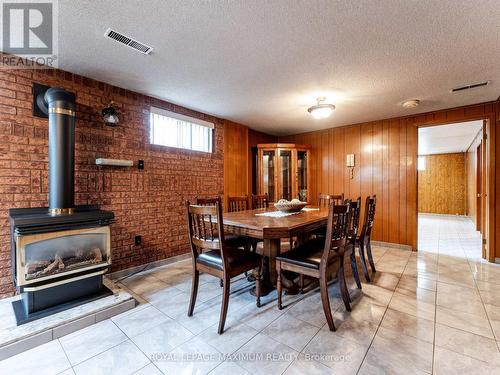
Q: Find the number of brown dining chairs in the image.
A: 8